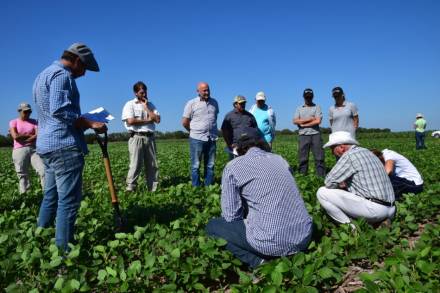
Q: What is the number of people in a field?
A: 12